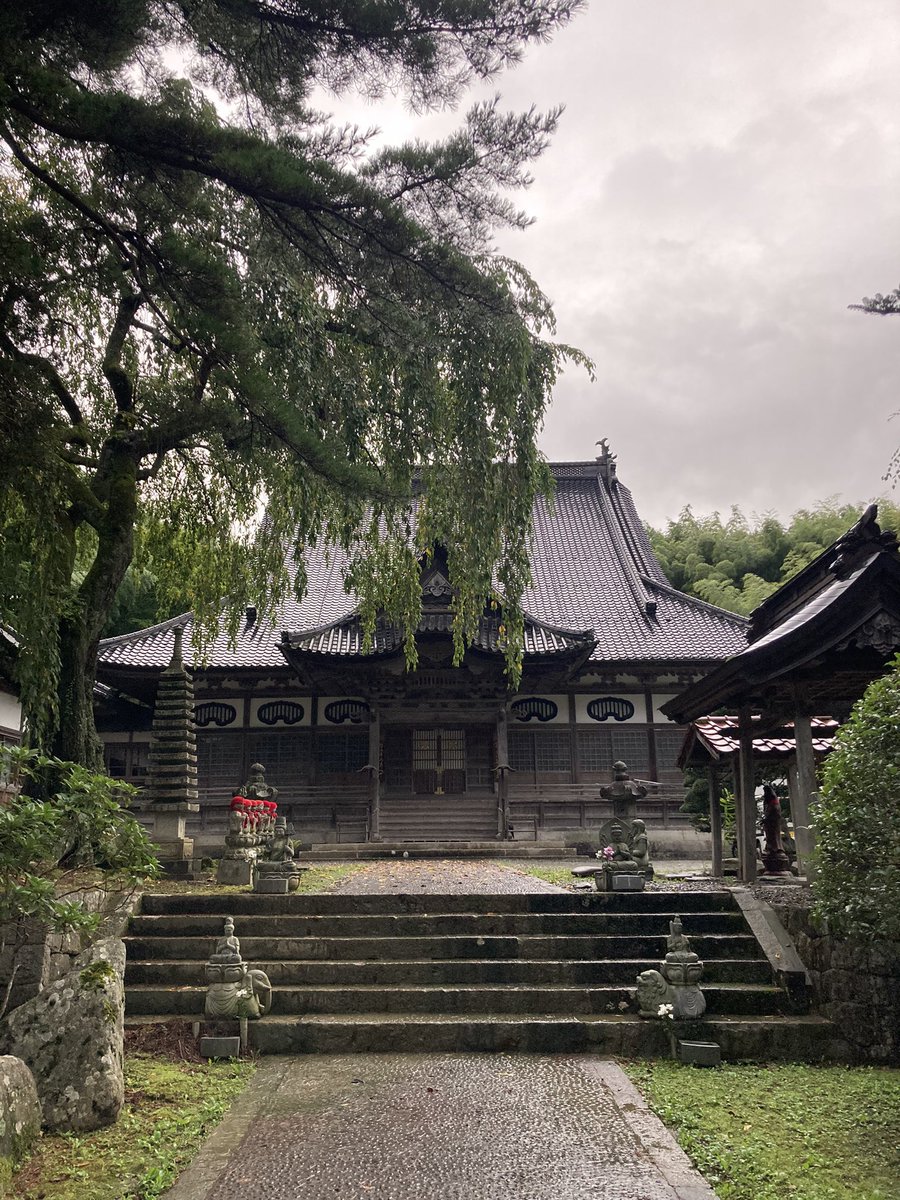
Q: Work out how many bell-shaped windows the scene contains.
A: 5